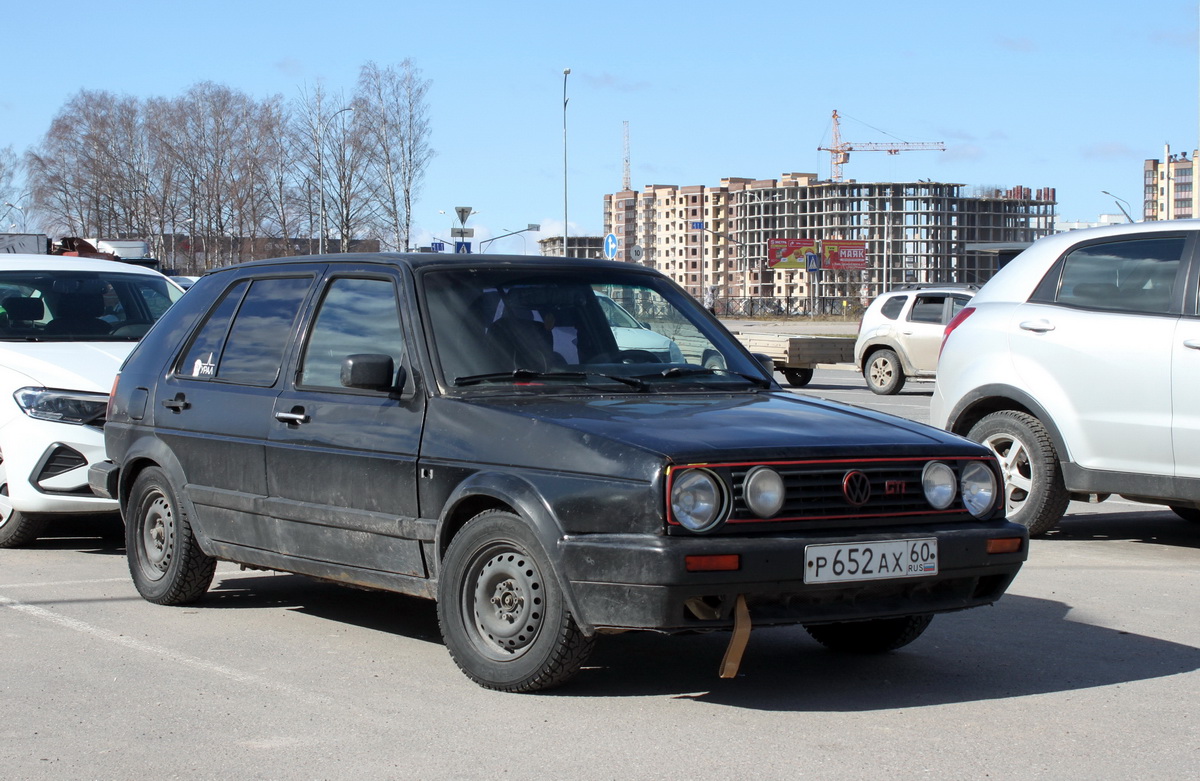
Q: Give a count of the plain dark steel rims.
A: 2